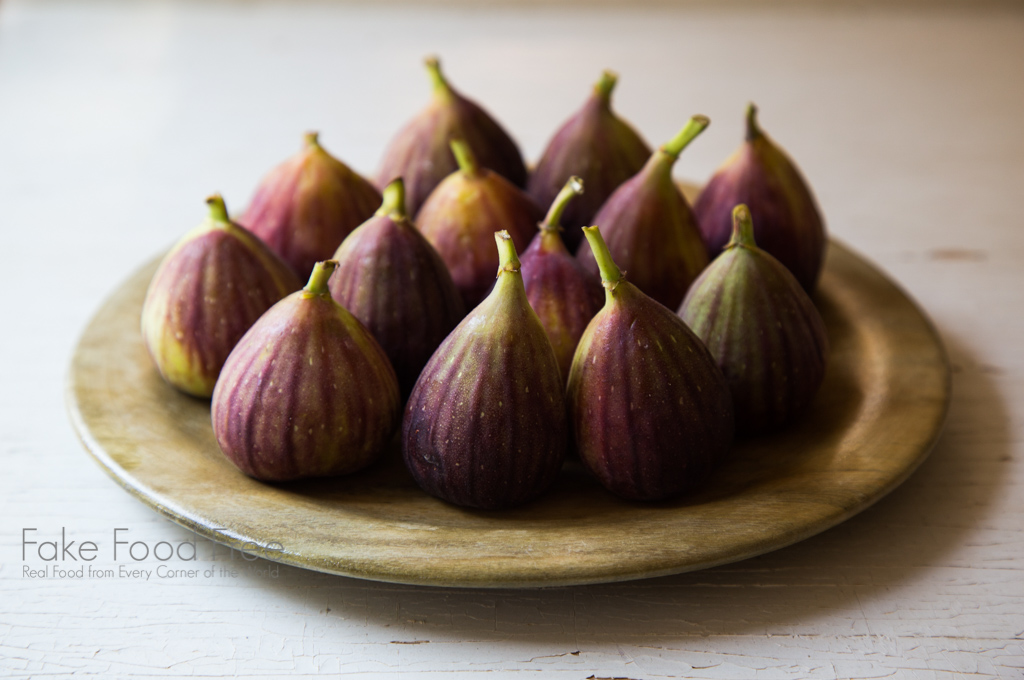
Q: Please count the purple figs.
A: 13